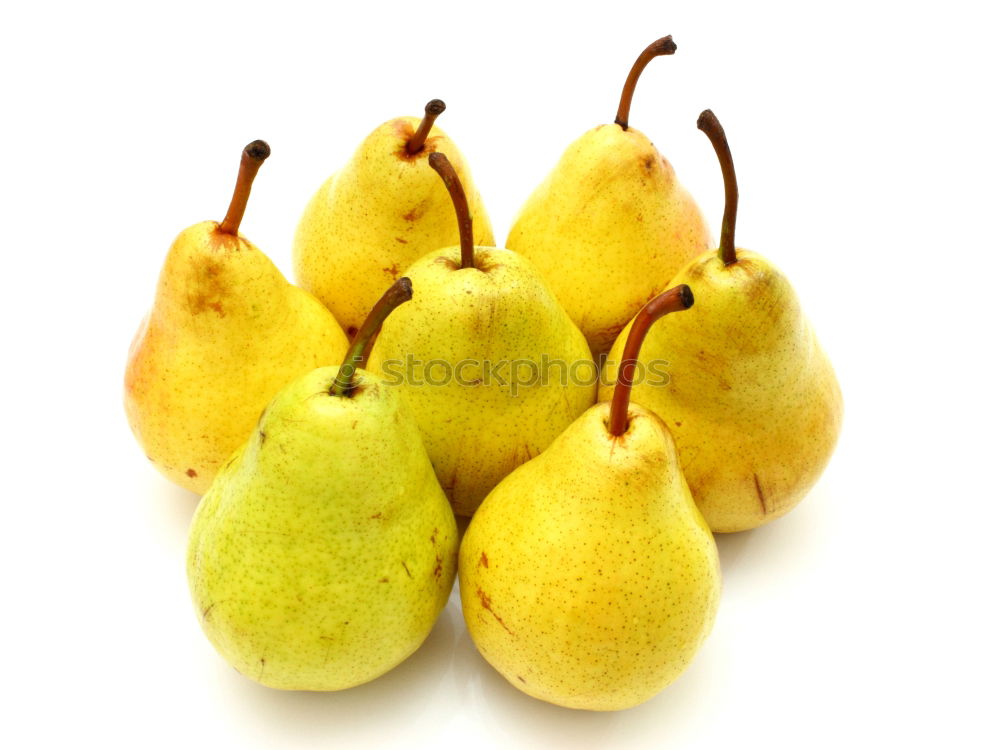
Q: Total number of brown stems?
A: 7